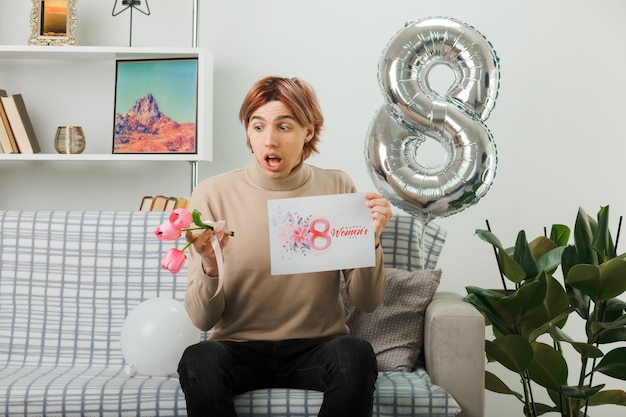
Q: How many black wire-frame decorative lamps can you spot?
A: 1